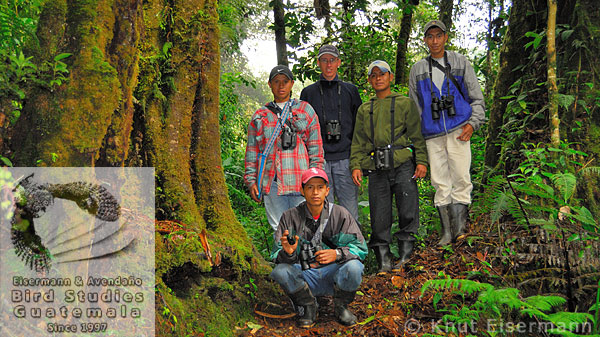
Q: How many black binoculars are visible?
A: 5